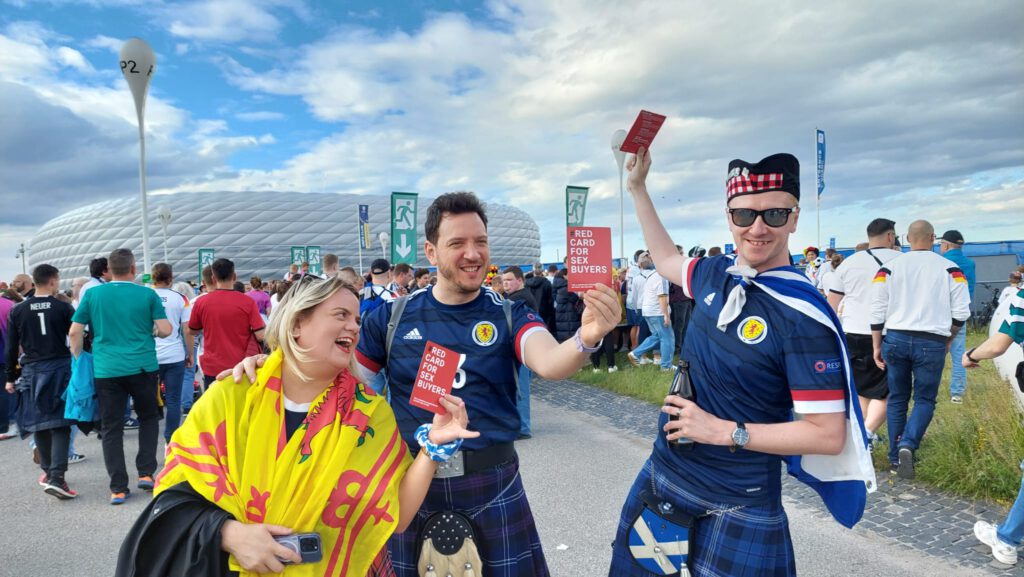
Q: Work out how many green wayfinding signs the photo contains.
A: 5